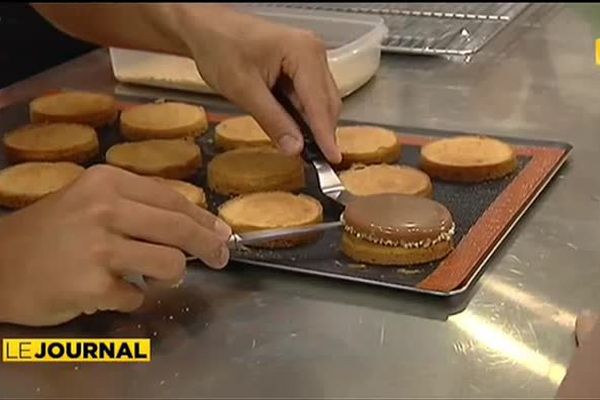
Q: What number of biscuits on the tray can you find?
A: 13